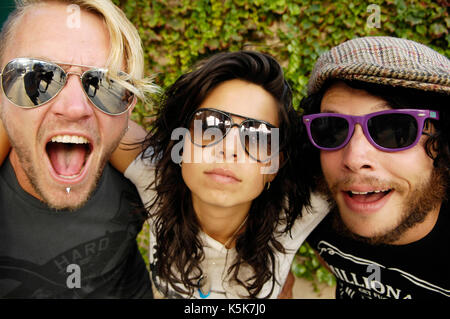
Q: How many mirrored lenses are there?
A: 2